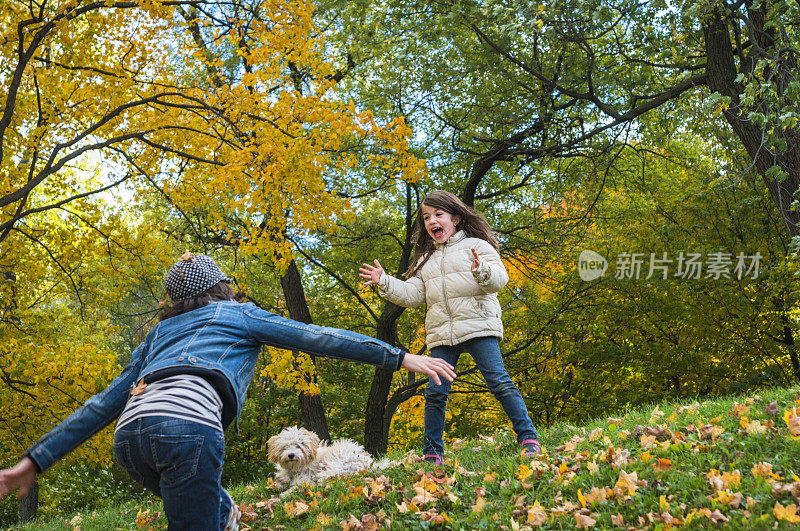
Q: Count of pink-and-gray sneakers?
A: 2